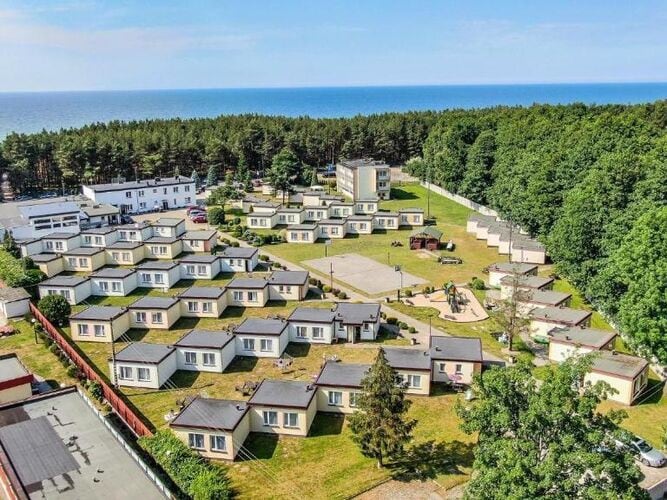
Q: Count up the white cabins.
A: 15